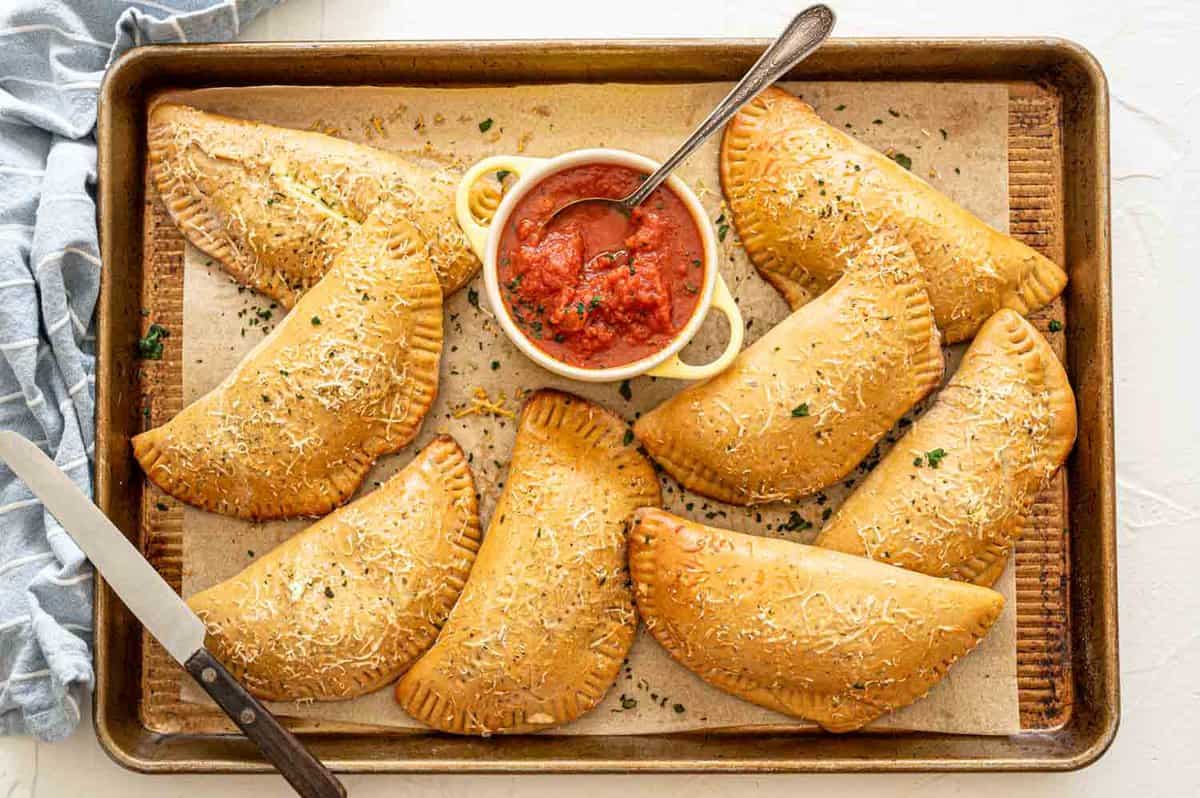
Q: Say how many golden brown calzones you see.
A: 8